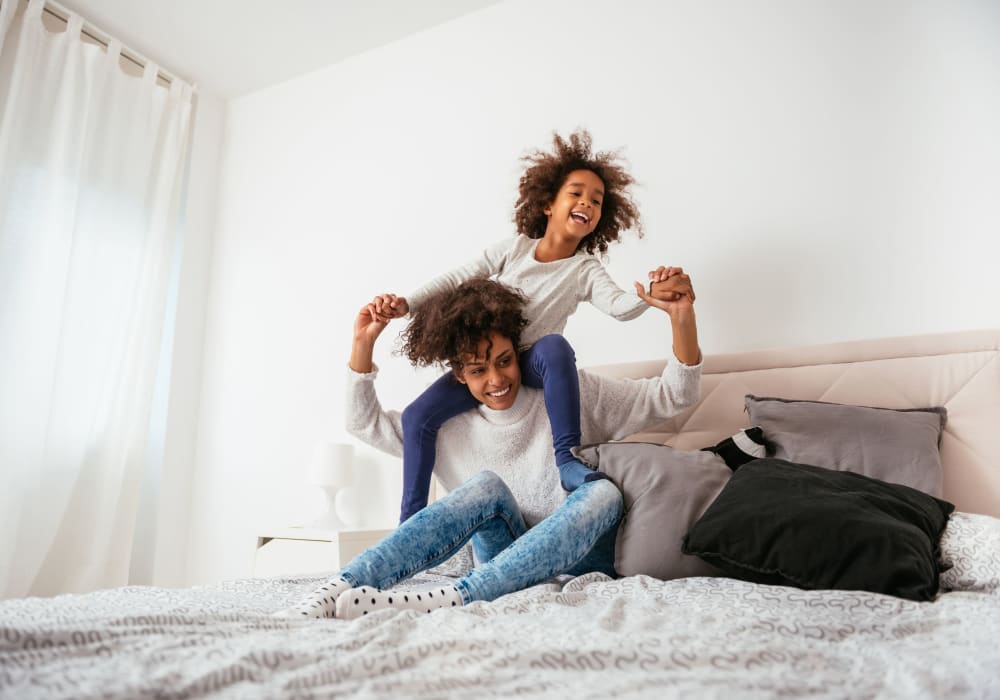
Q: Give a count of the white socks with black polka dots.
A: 2